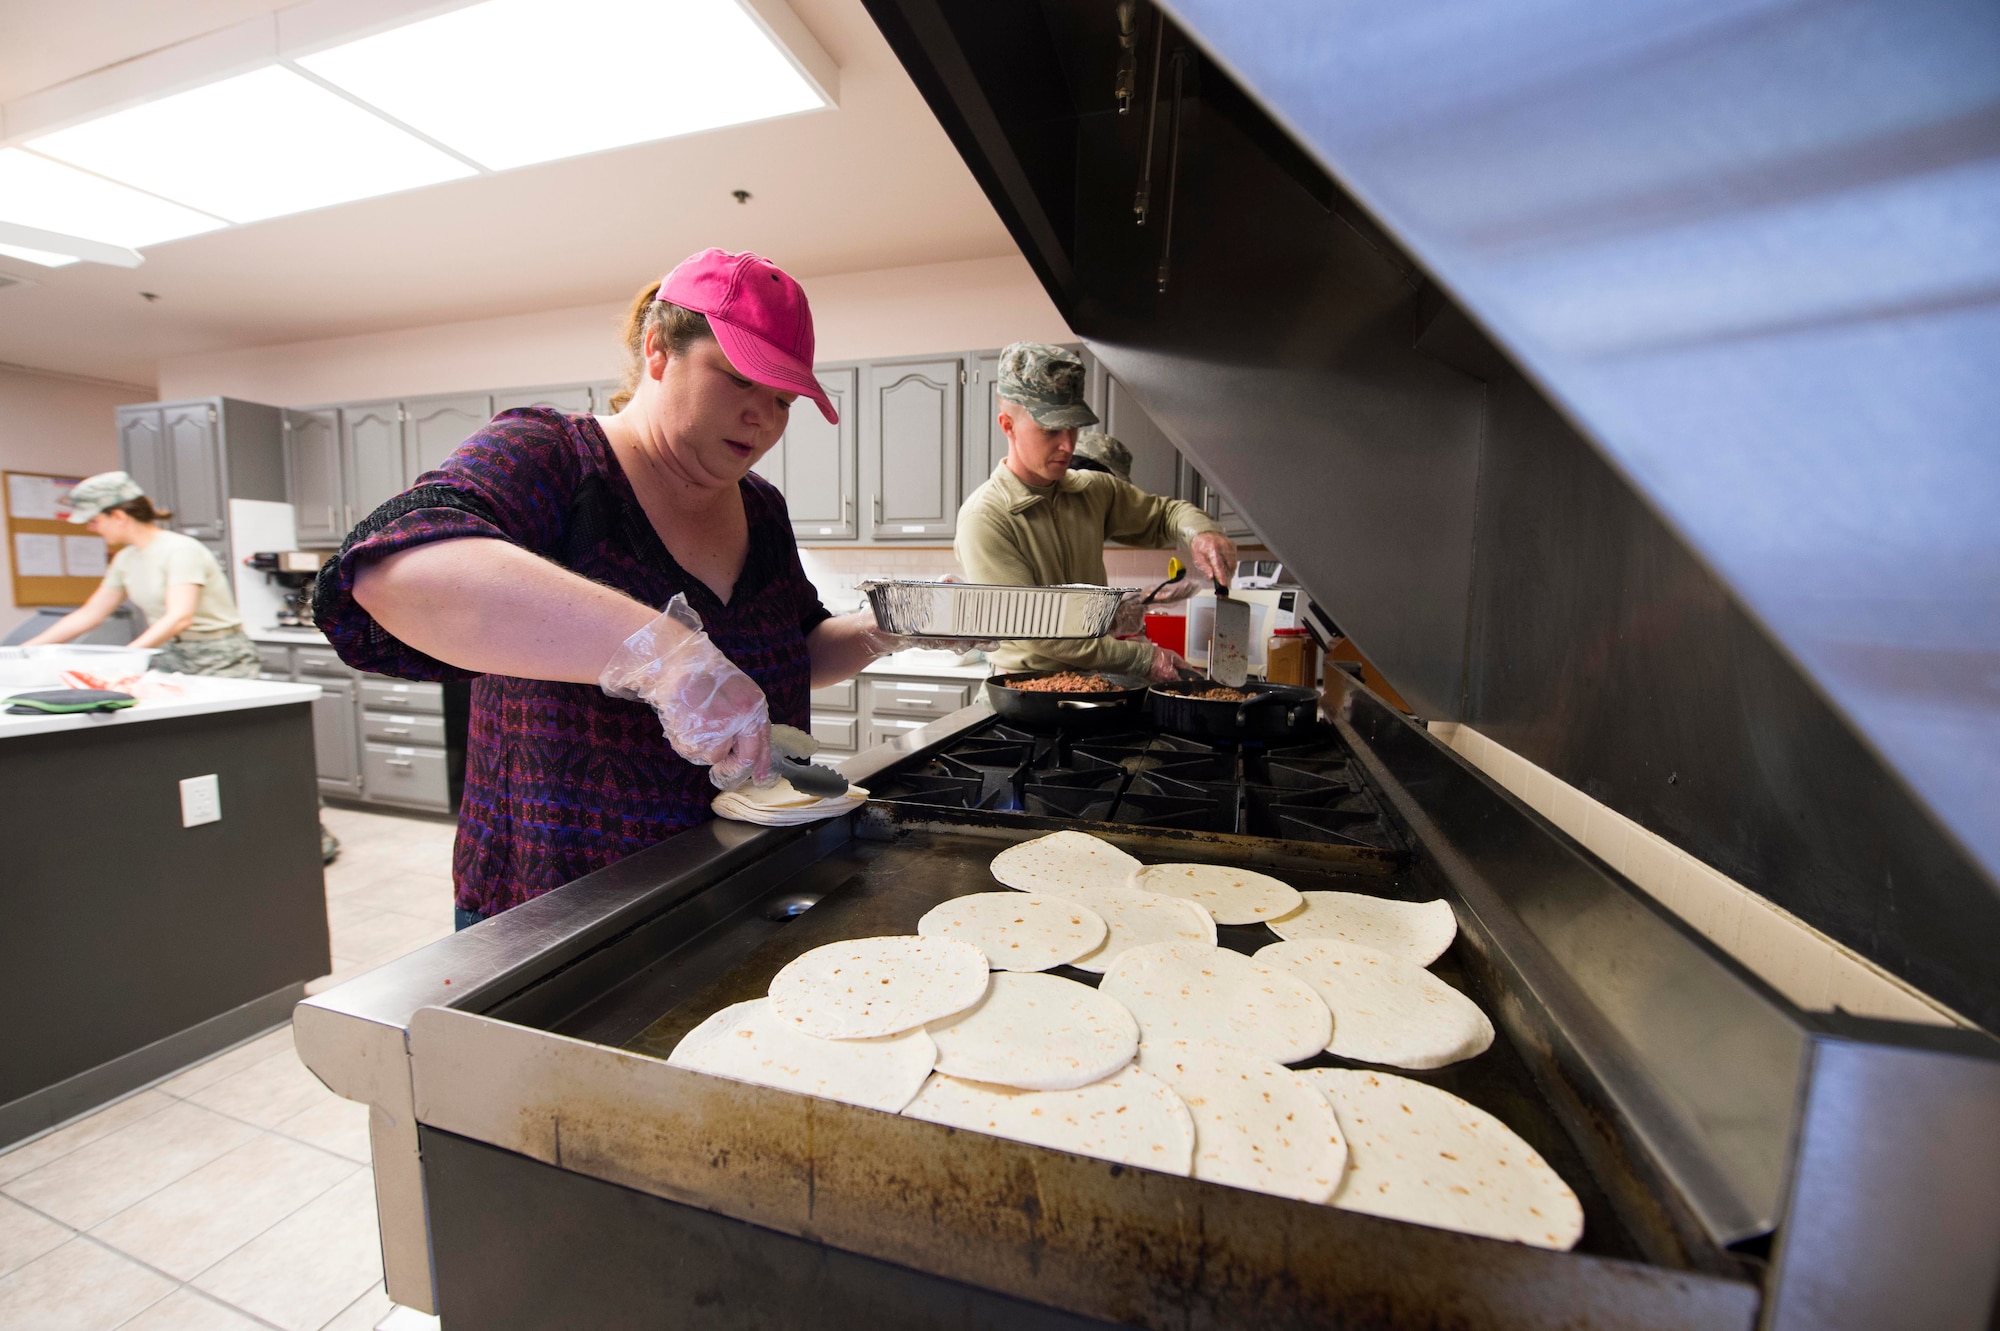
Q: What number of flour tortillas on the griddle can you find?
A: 13